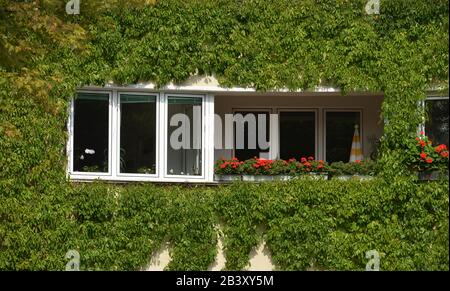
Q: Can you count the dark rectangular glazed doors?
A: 3